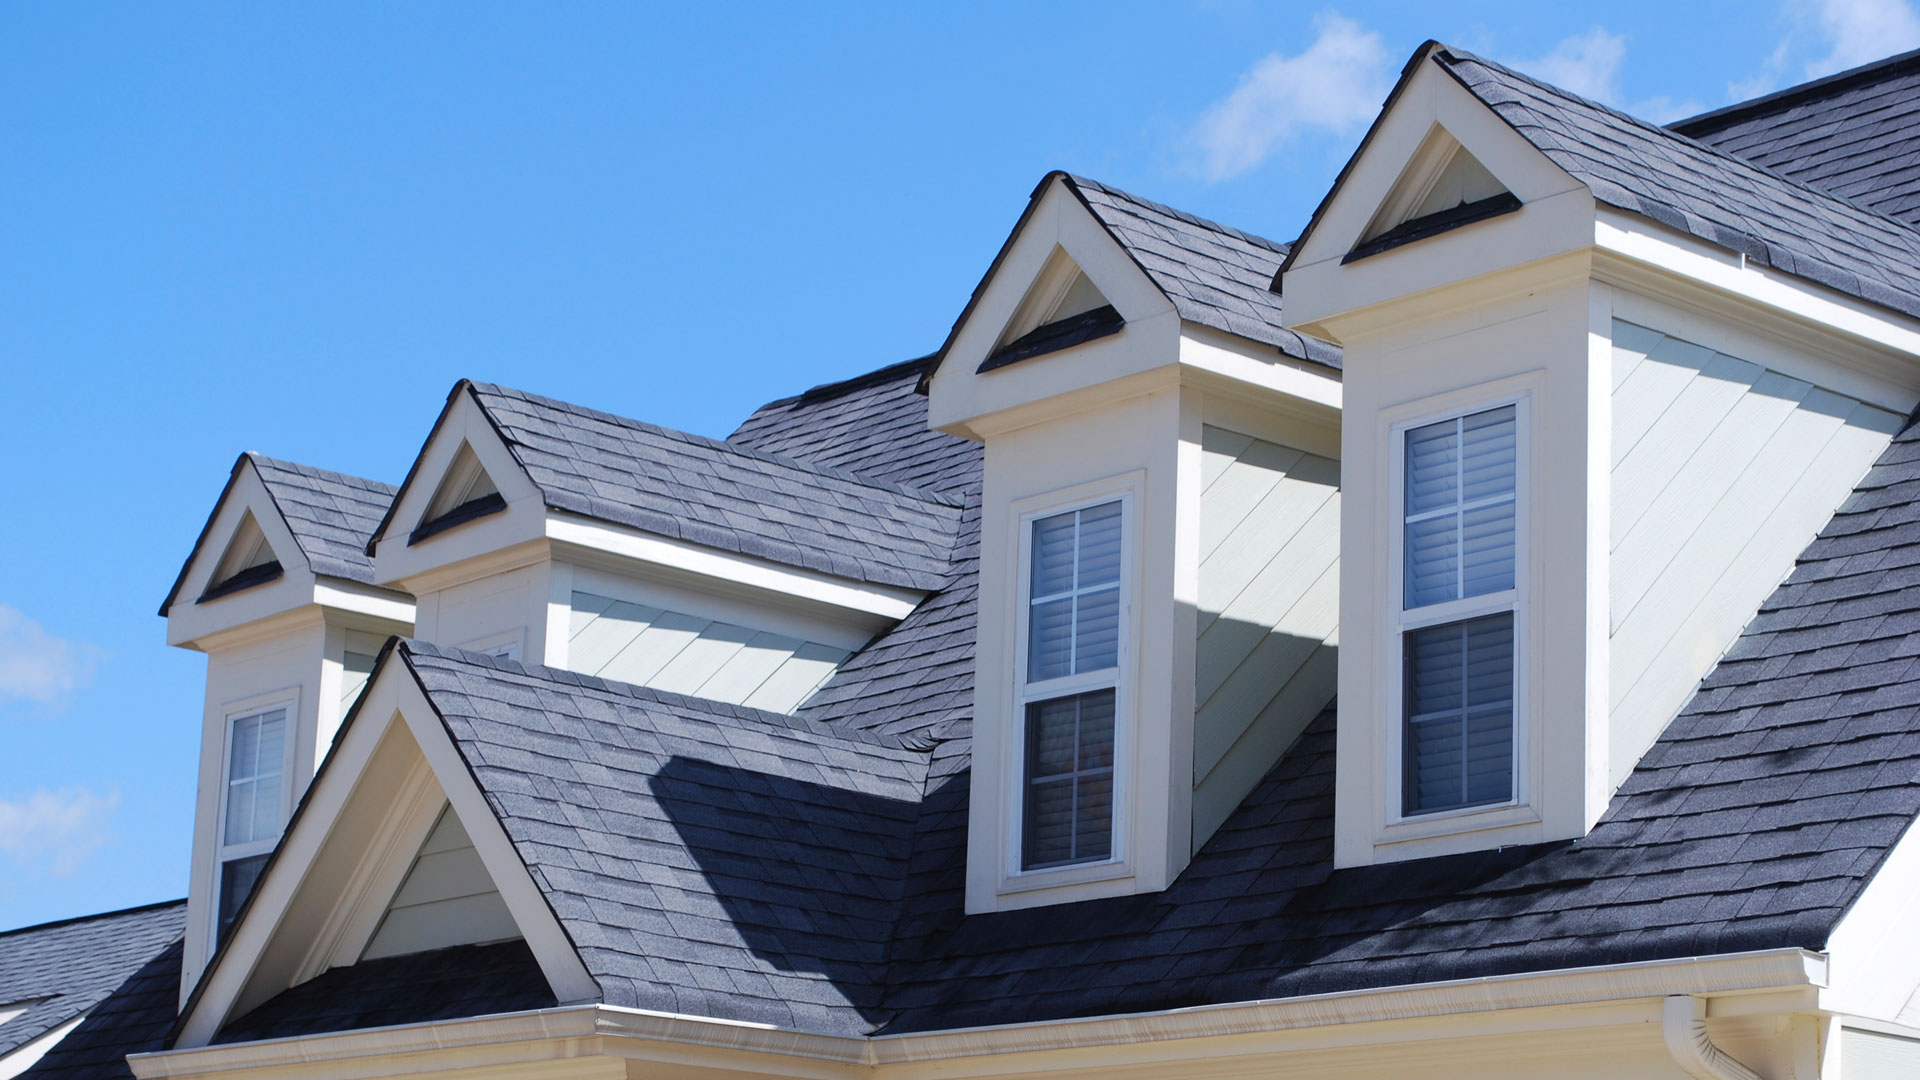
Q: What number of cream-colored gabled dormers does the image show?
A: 4